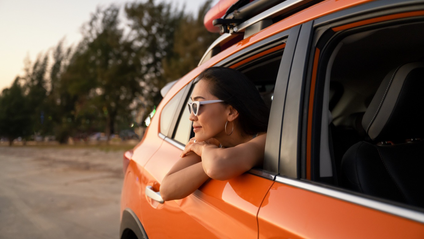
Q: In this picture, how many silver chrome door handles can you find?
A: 1